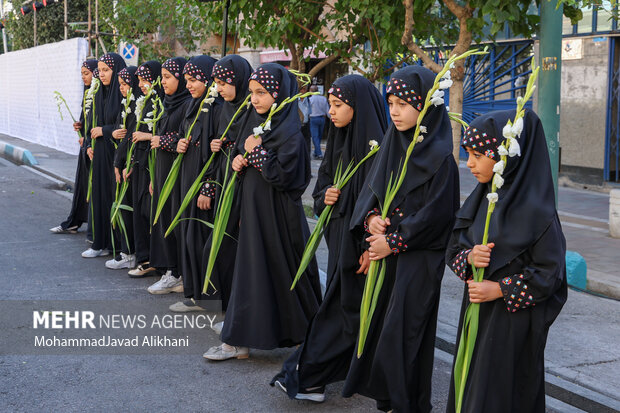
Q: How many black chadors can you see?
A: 11